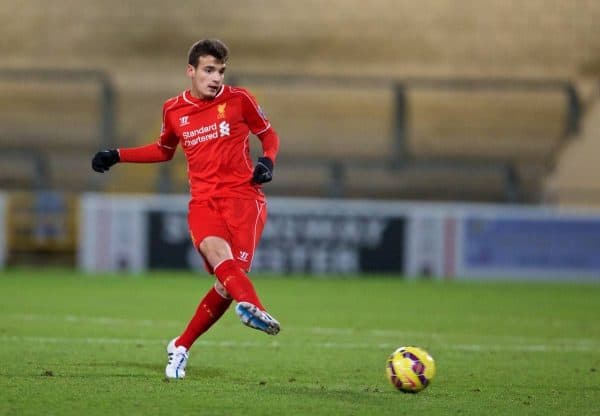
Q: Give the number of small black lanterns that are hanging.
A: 0